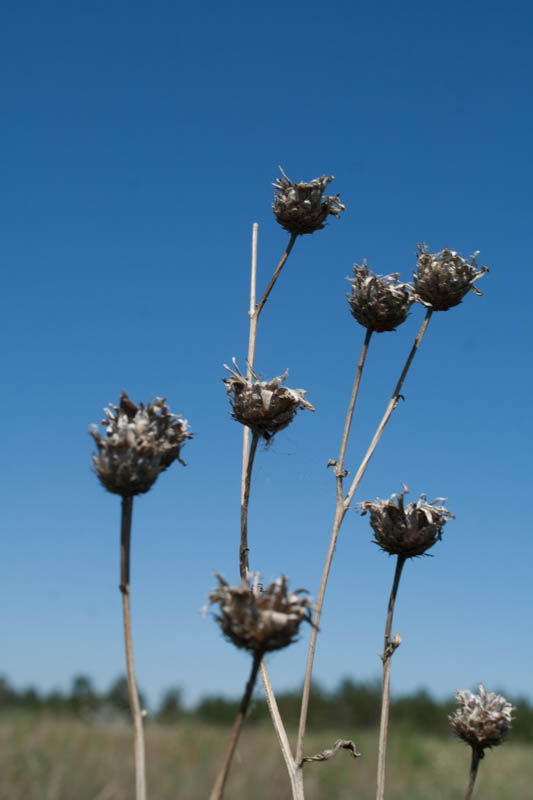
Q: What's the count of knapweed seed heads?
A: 8